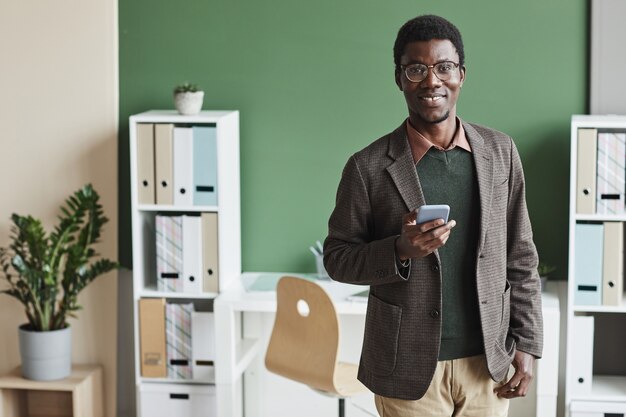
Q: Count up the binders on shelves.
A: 15